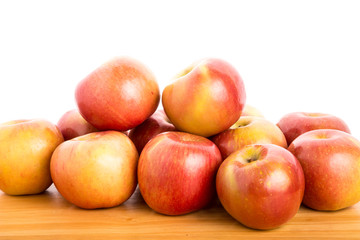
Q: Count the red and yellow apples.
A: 12